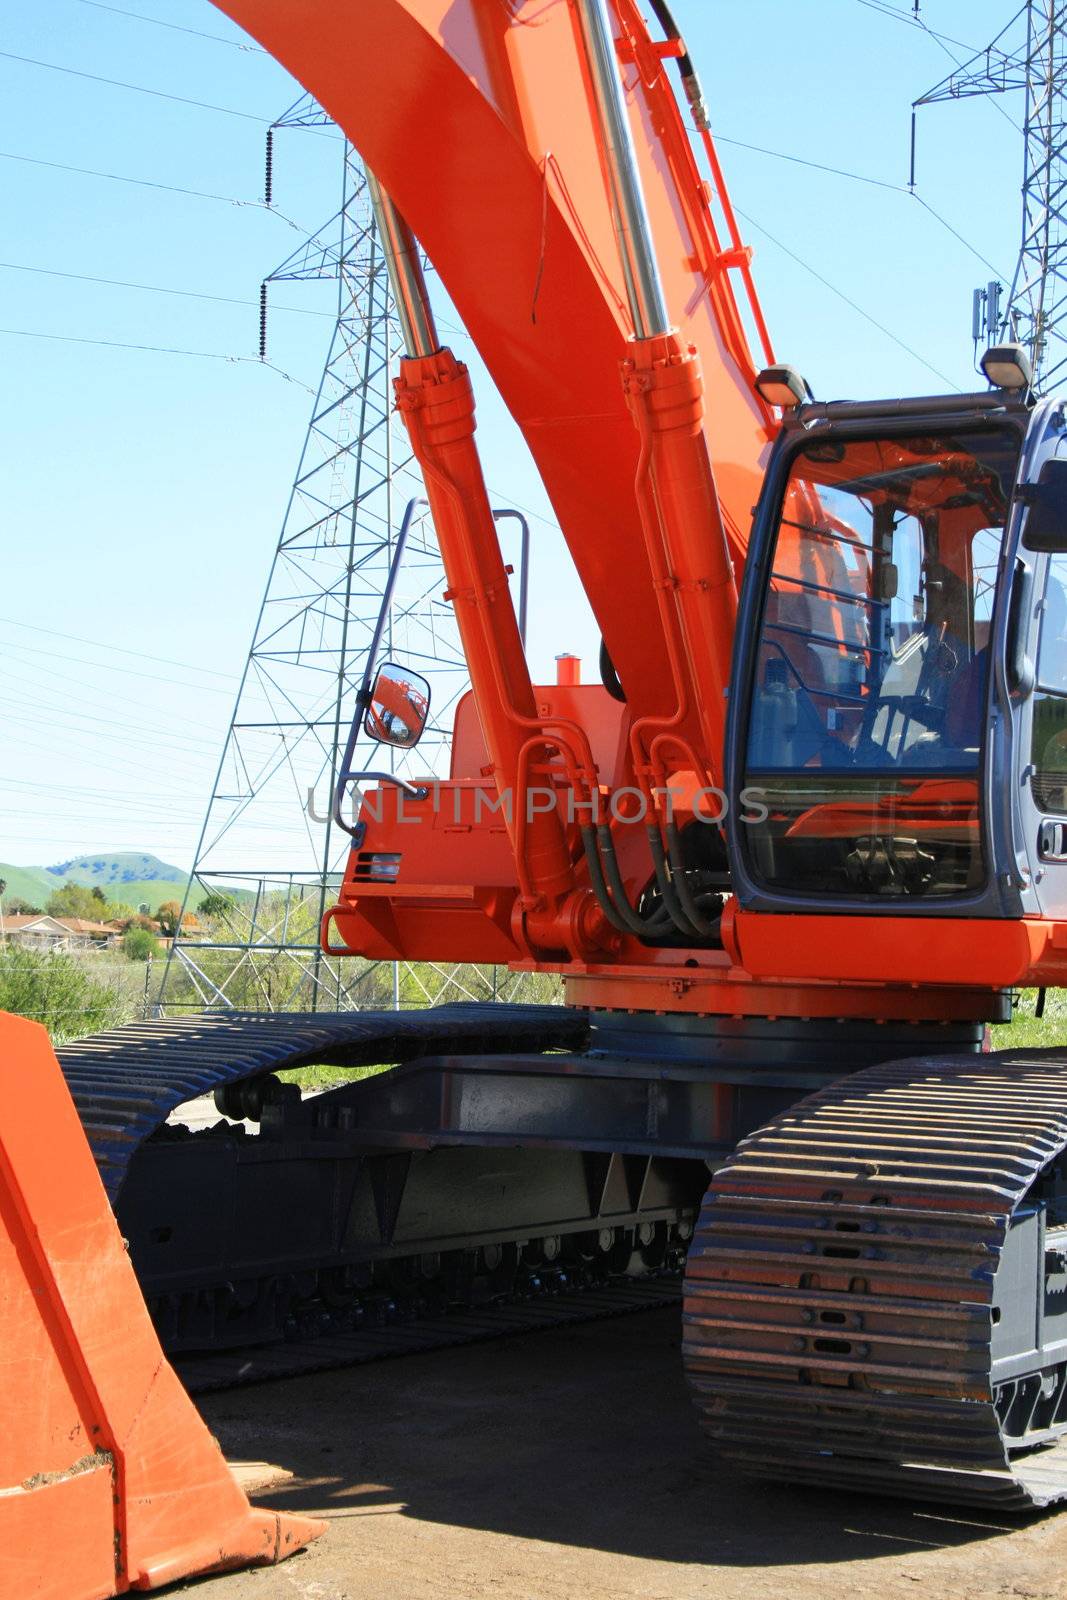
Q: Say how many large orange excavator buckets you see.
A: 1